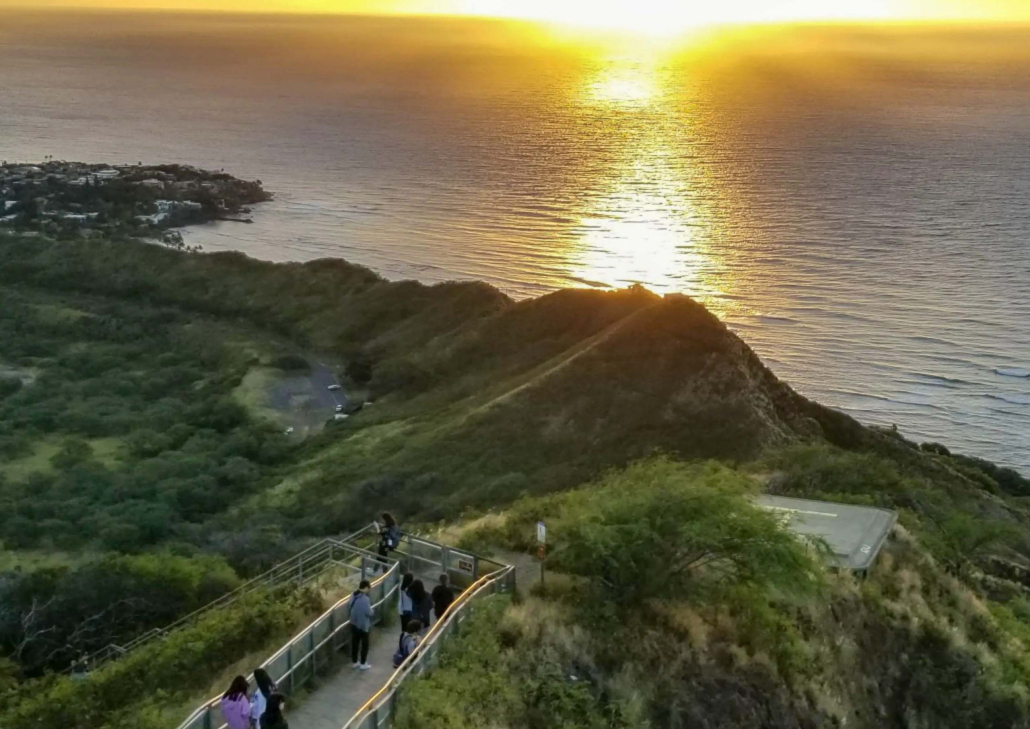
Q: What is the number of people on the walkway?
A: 9